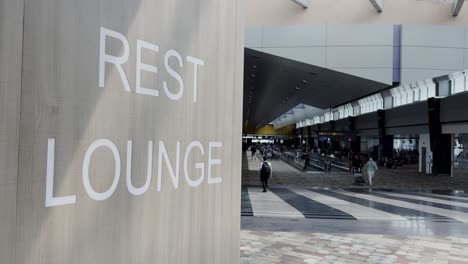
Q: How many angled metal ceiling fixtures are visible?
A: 3